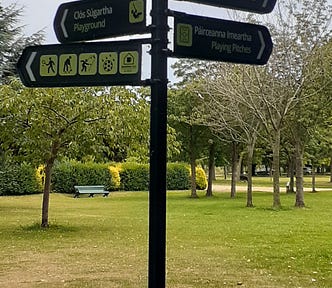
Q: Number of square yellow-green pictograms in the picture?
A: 7